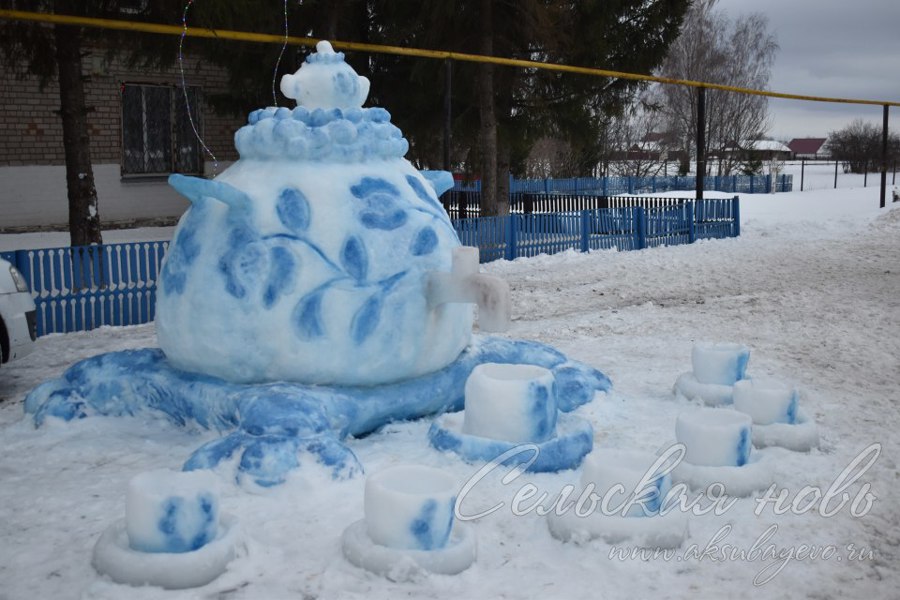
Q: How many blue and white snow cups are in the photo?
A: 7